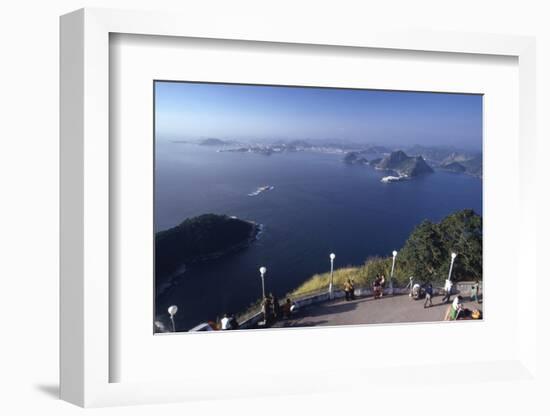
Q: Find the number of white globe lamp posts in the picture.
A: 5